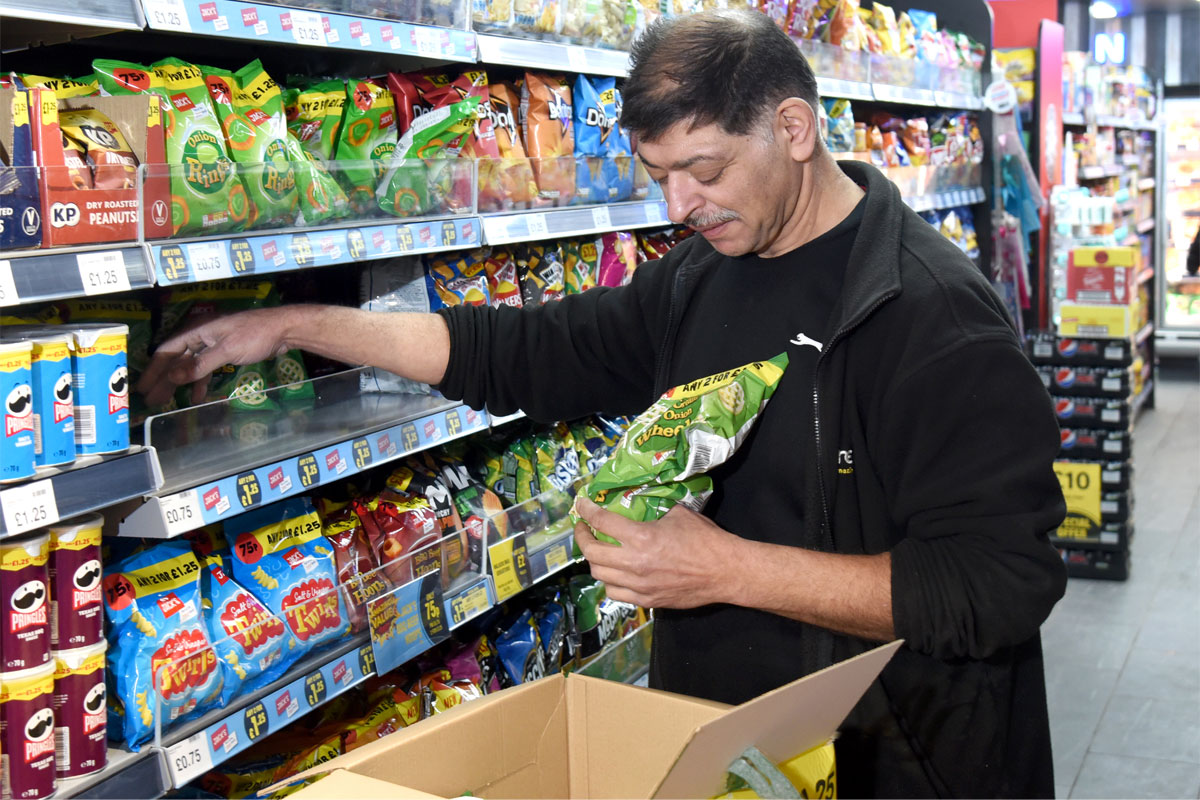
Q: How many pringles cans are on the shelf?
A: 7